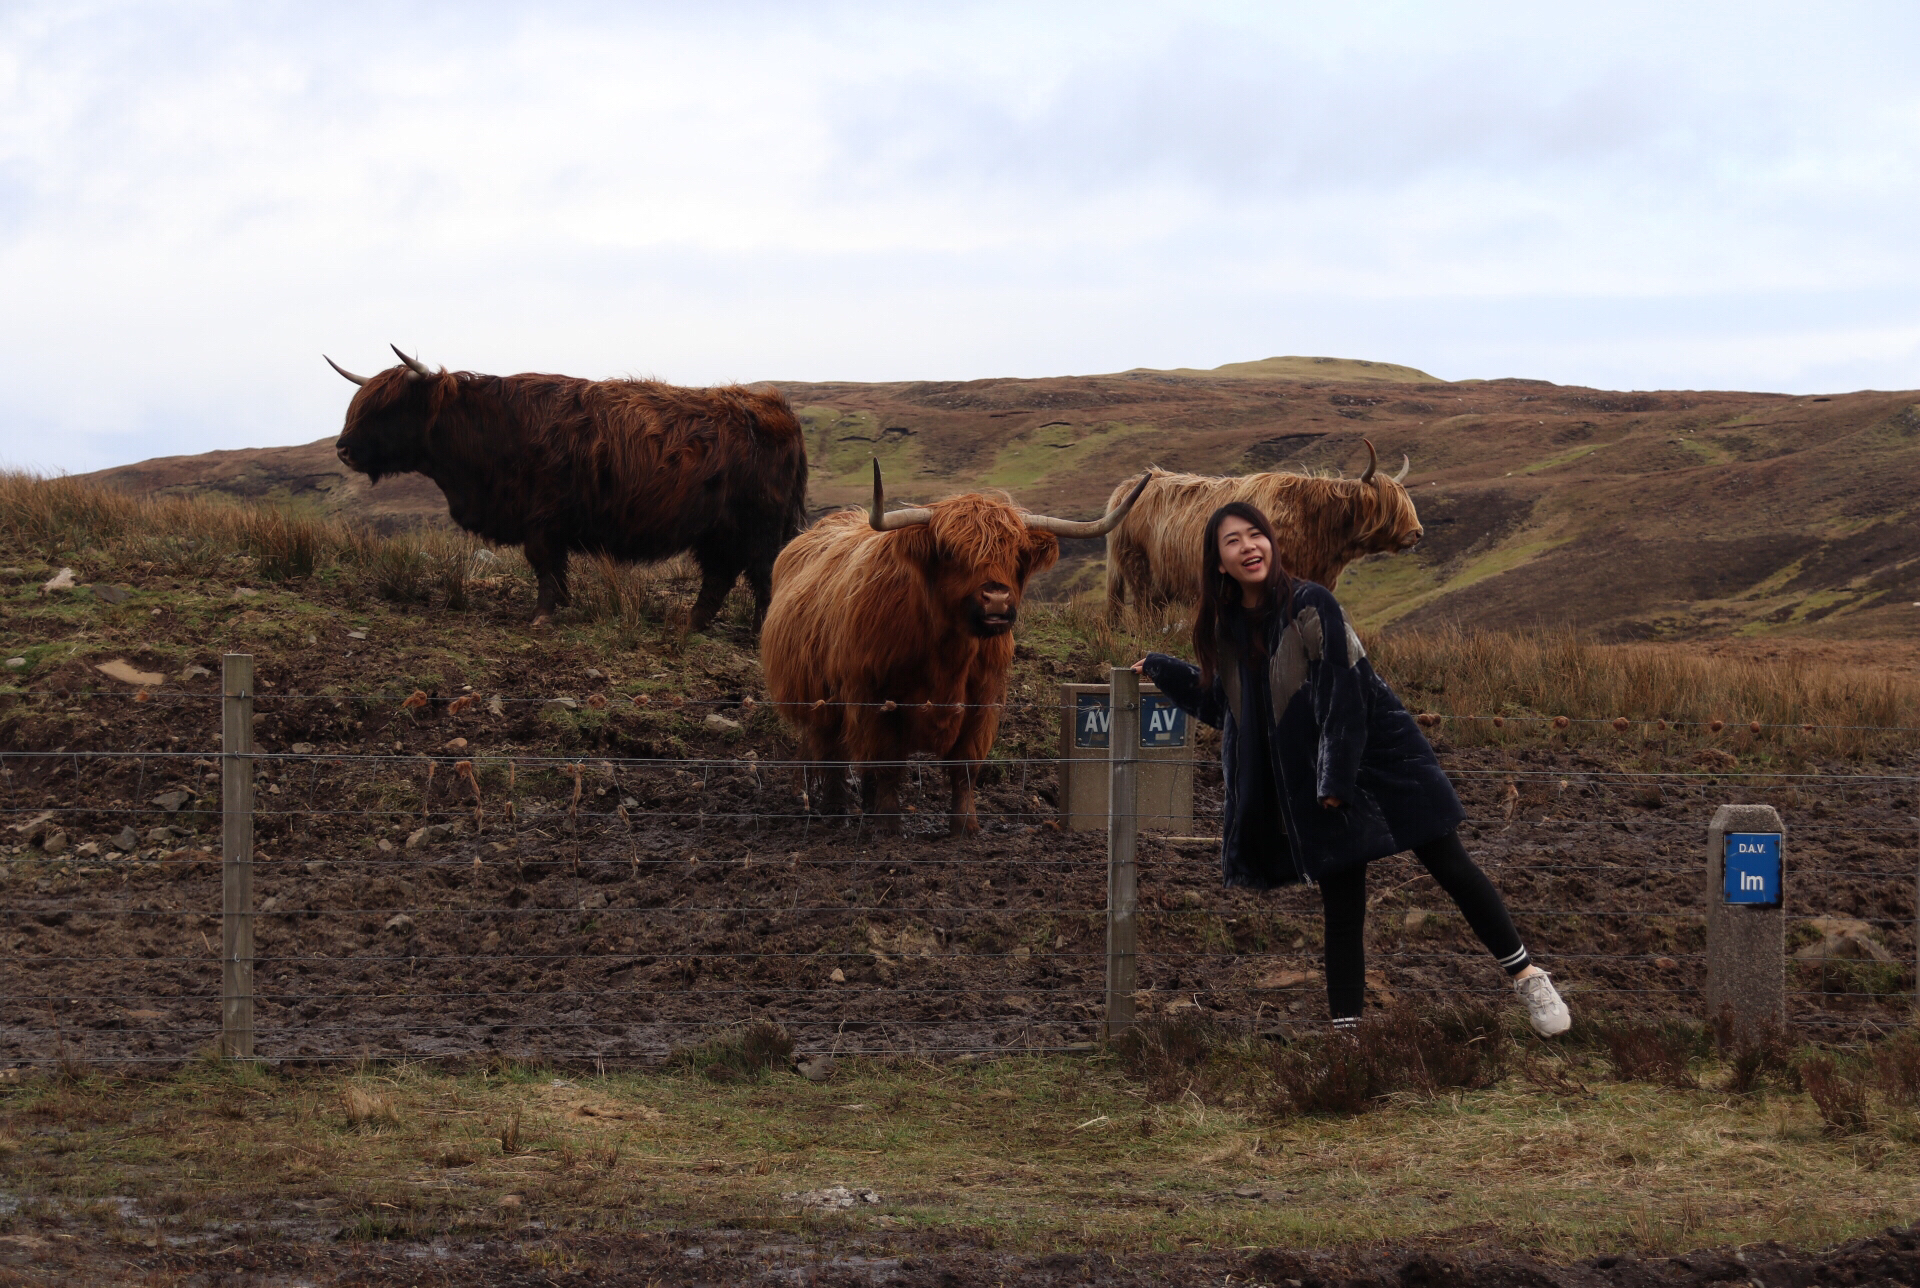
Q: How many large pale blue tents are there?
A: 0